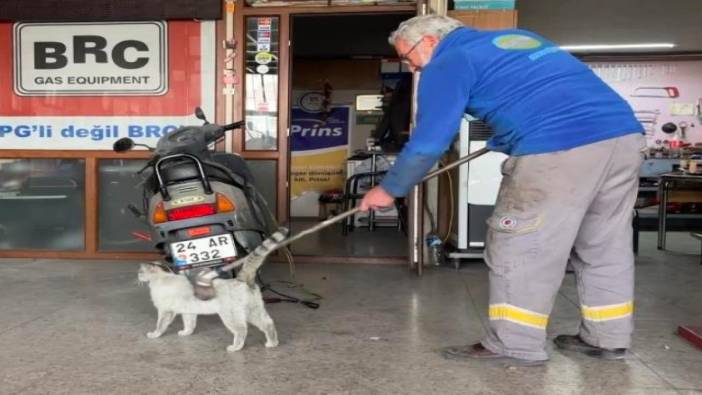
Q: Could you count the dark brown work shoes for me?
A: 2